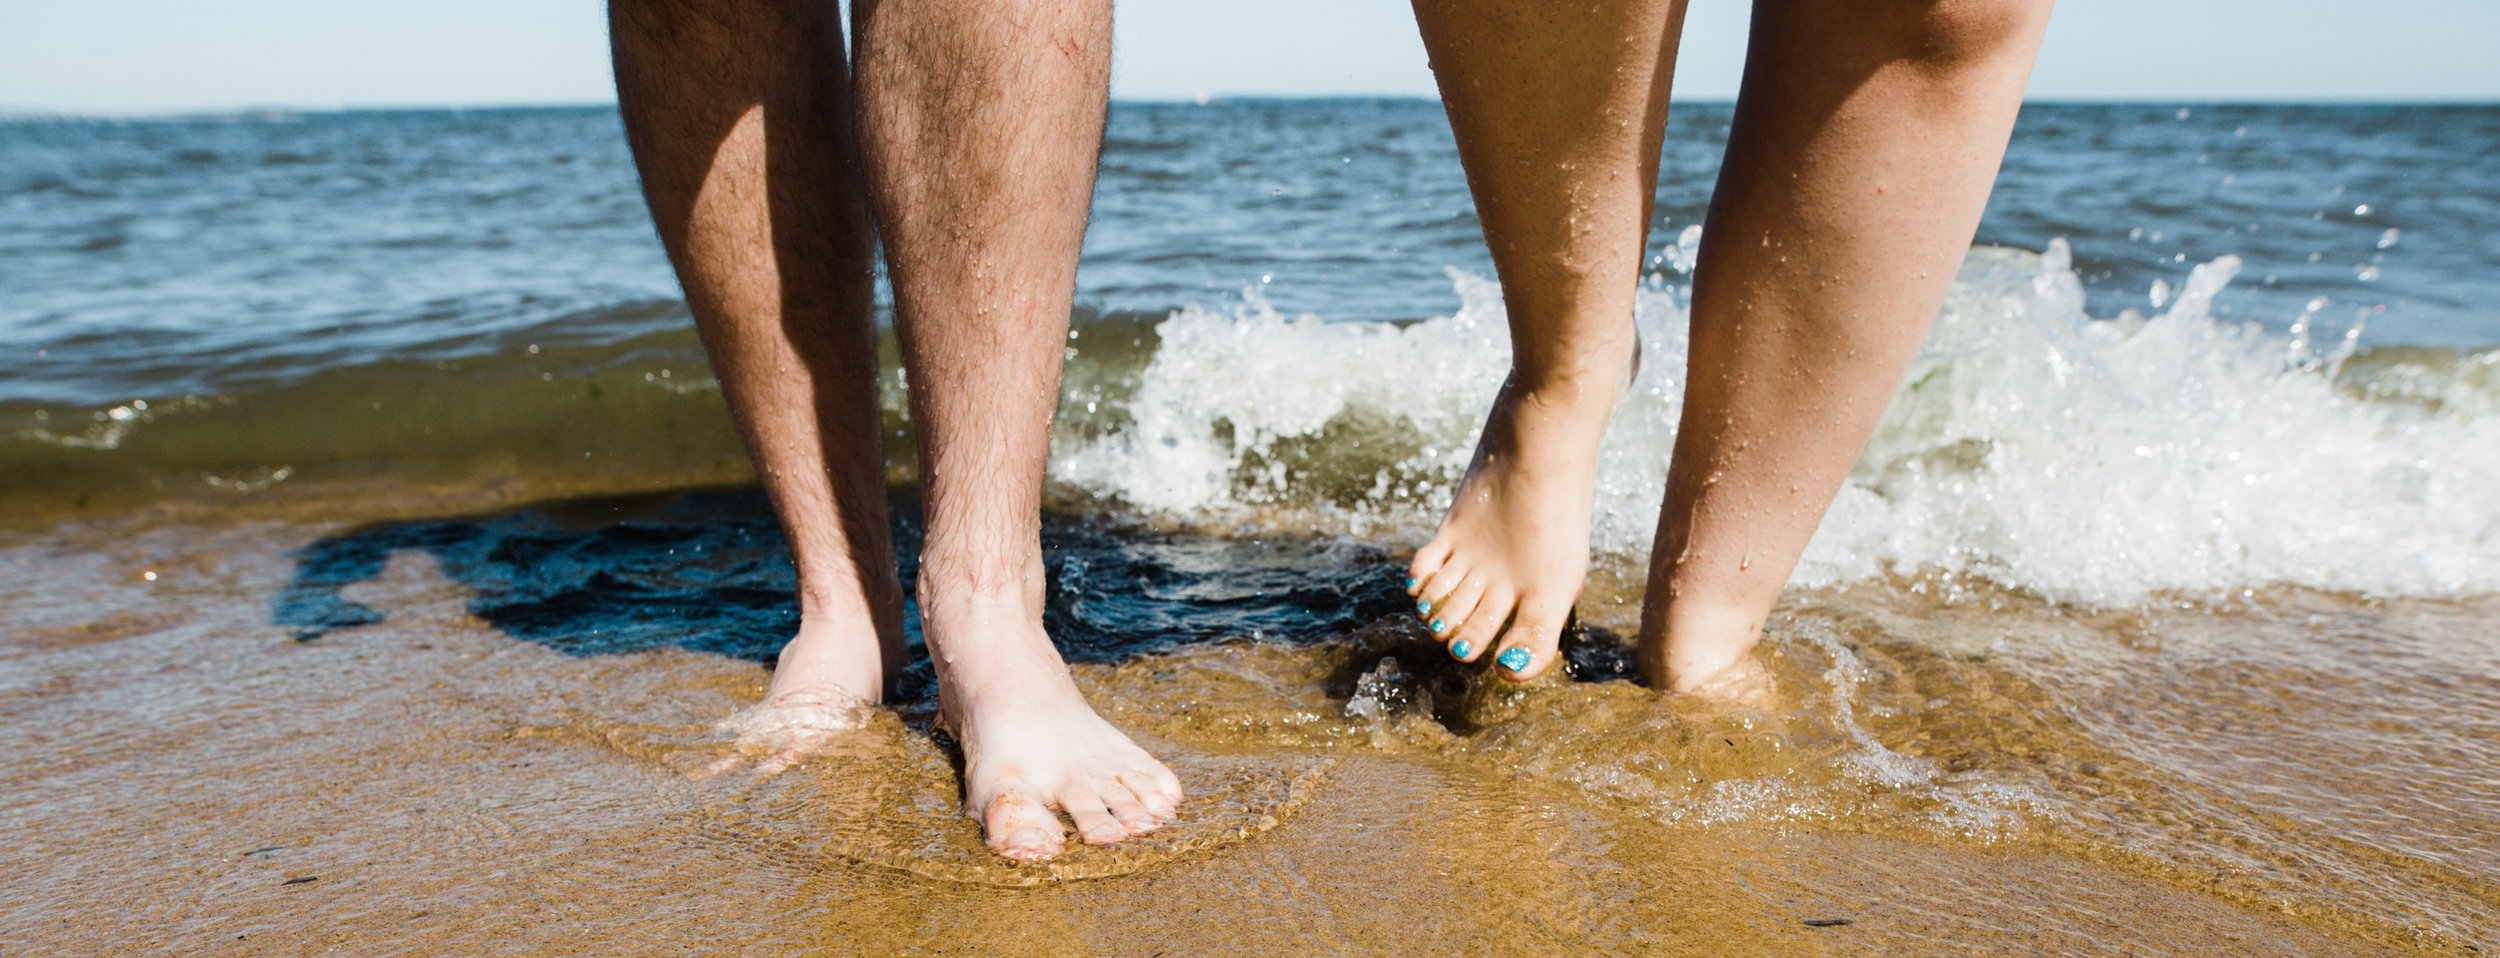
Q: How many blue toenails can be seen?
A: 5